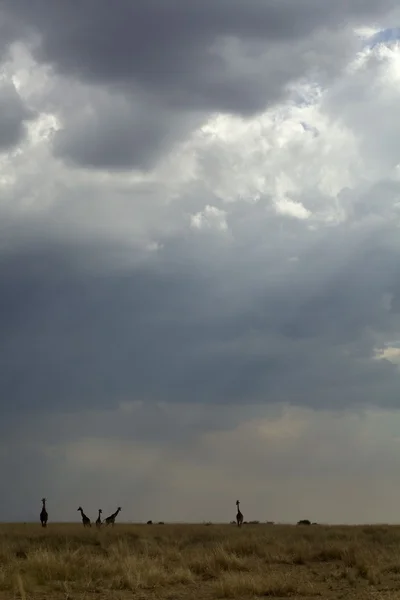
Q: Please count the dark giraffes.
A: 5